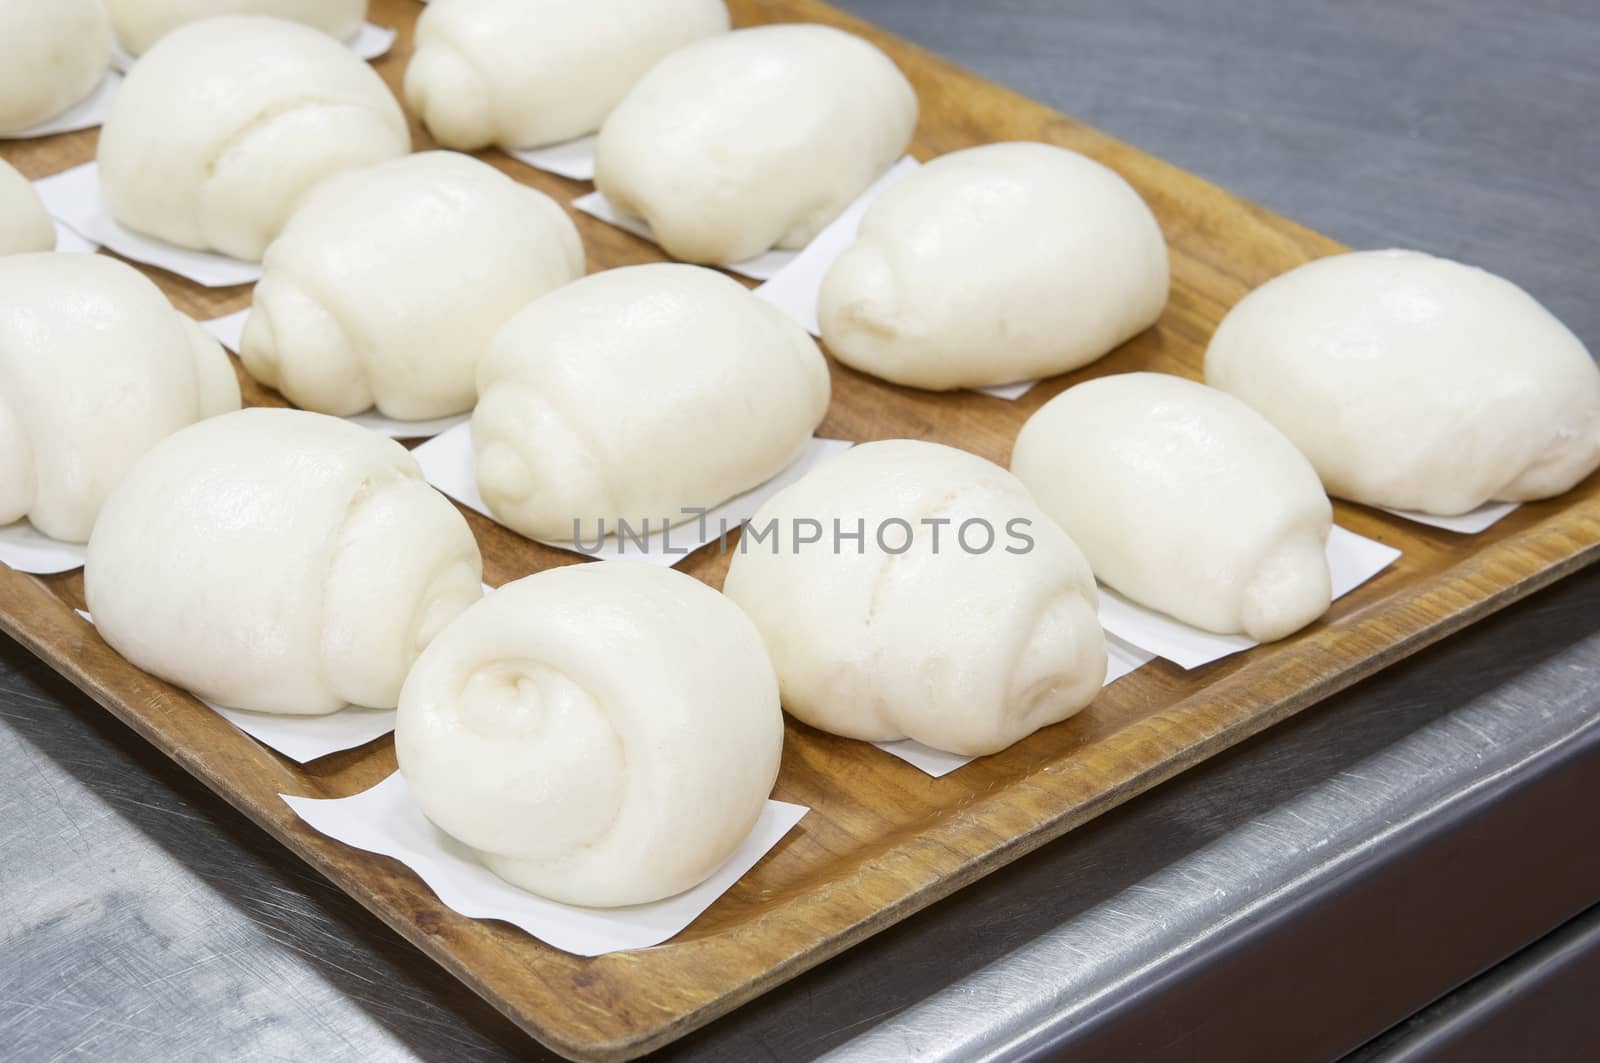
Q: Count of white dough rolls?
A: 15